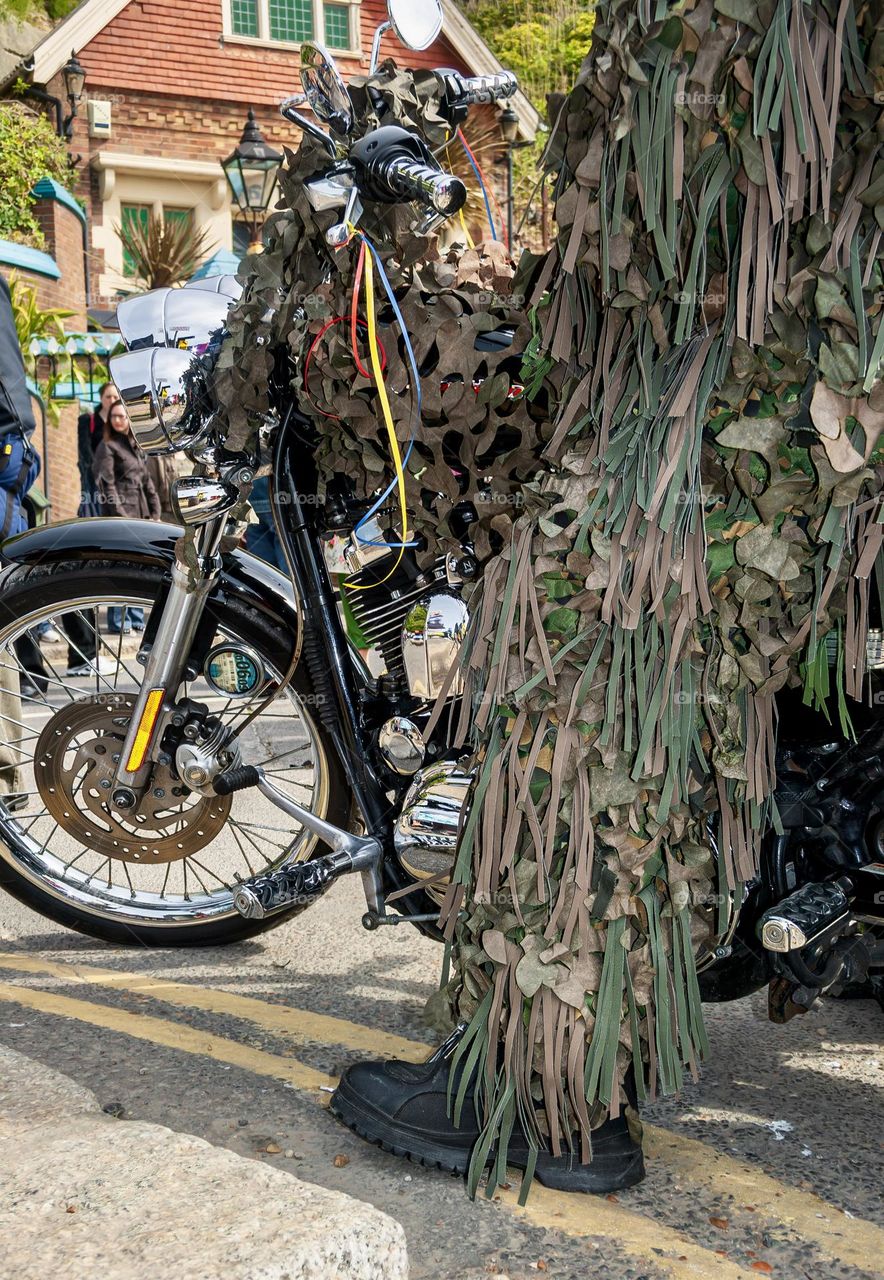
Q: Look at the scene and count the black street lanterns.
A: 3